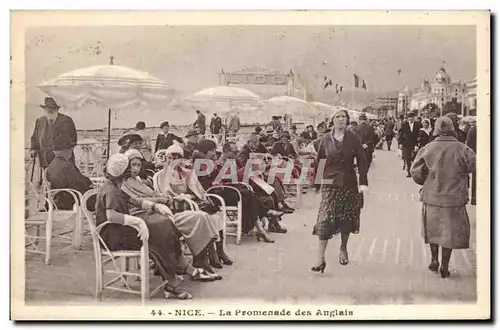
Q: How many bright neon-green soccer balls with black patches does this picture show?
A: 0